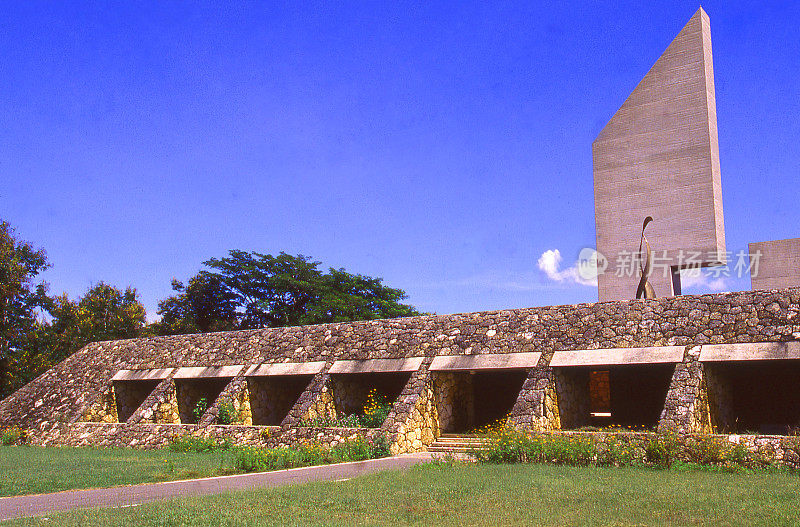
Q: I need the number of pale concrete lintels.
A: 7